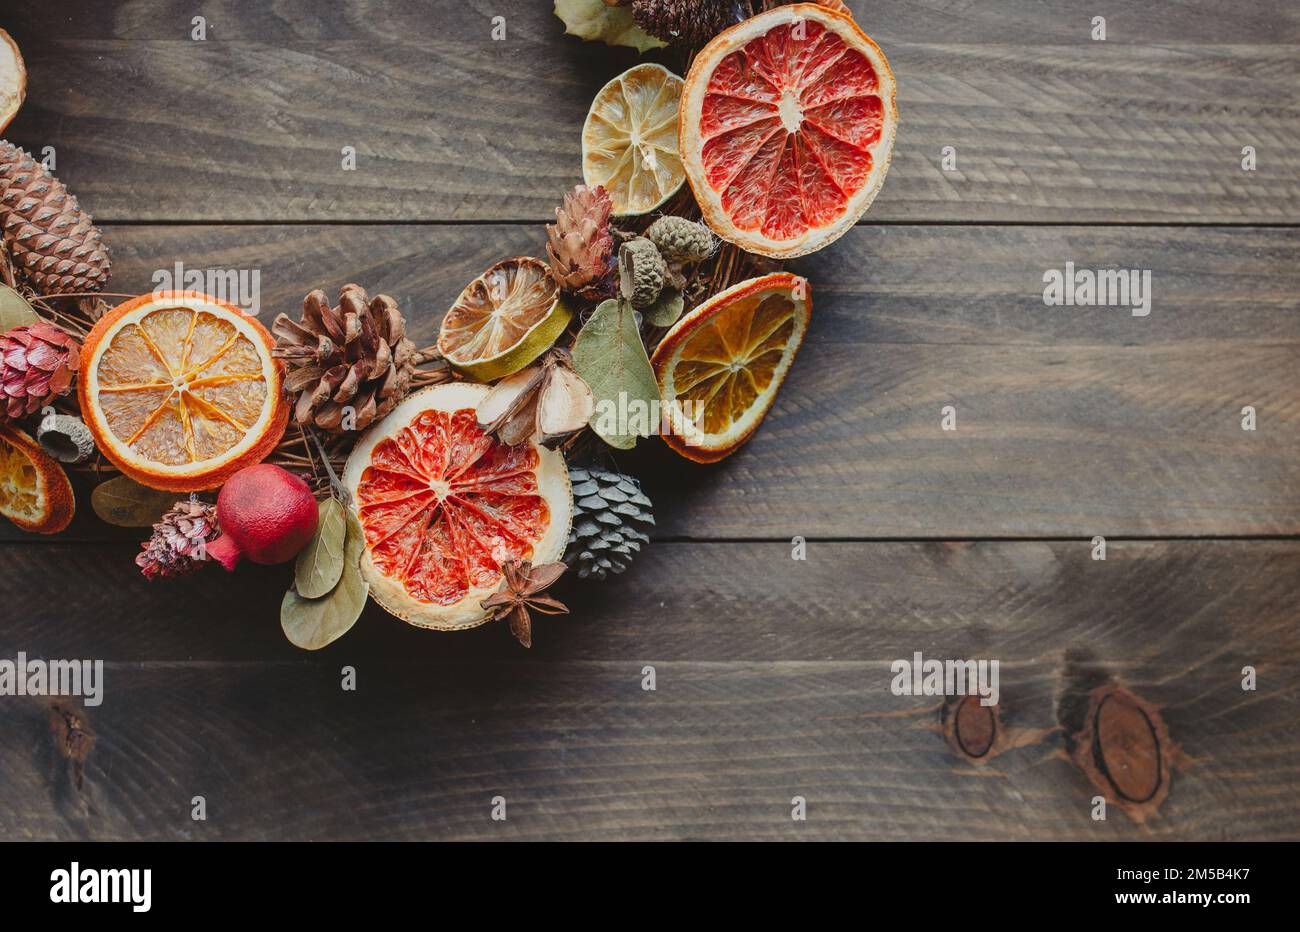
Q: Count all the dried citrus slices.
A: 8